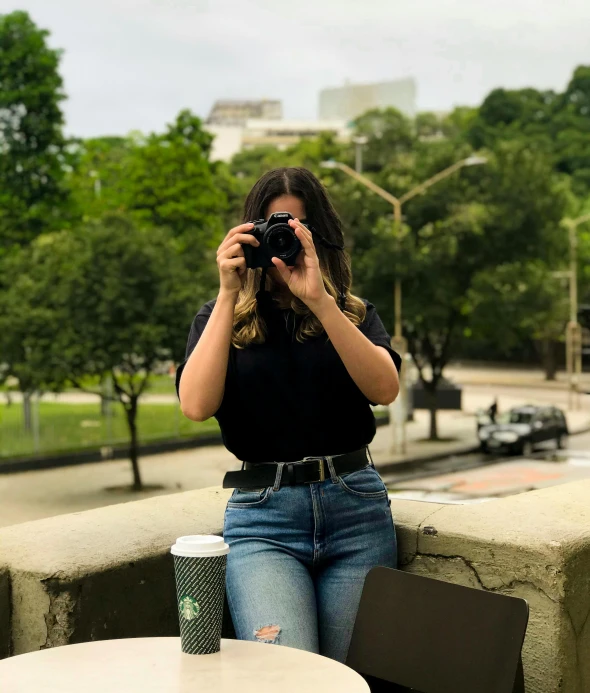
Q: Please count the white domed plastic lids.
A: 1